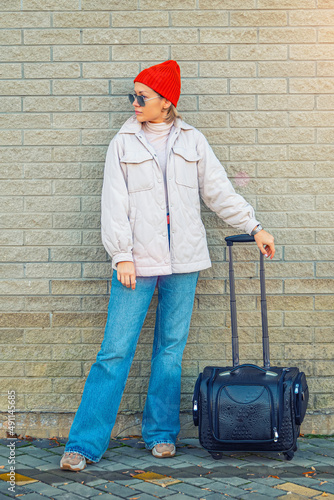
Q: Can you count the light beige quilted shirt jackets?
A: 1